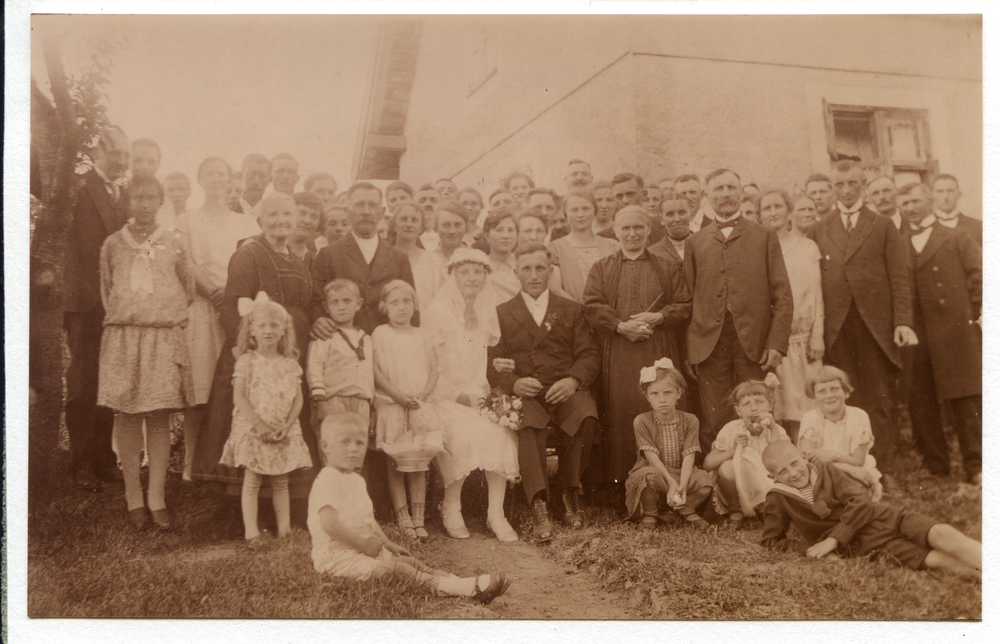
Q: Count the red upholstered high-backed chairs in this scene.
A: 0